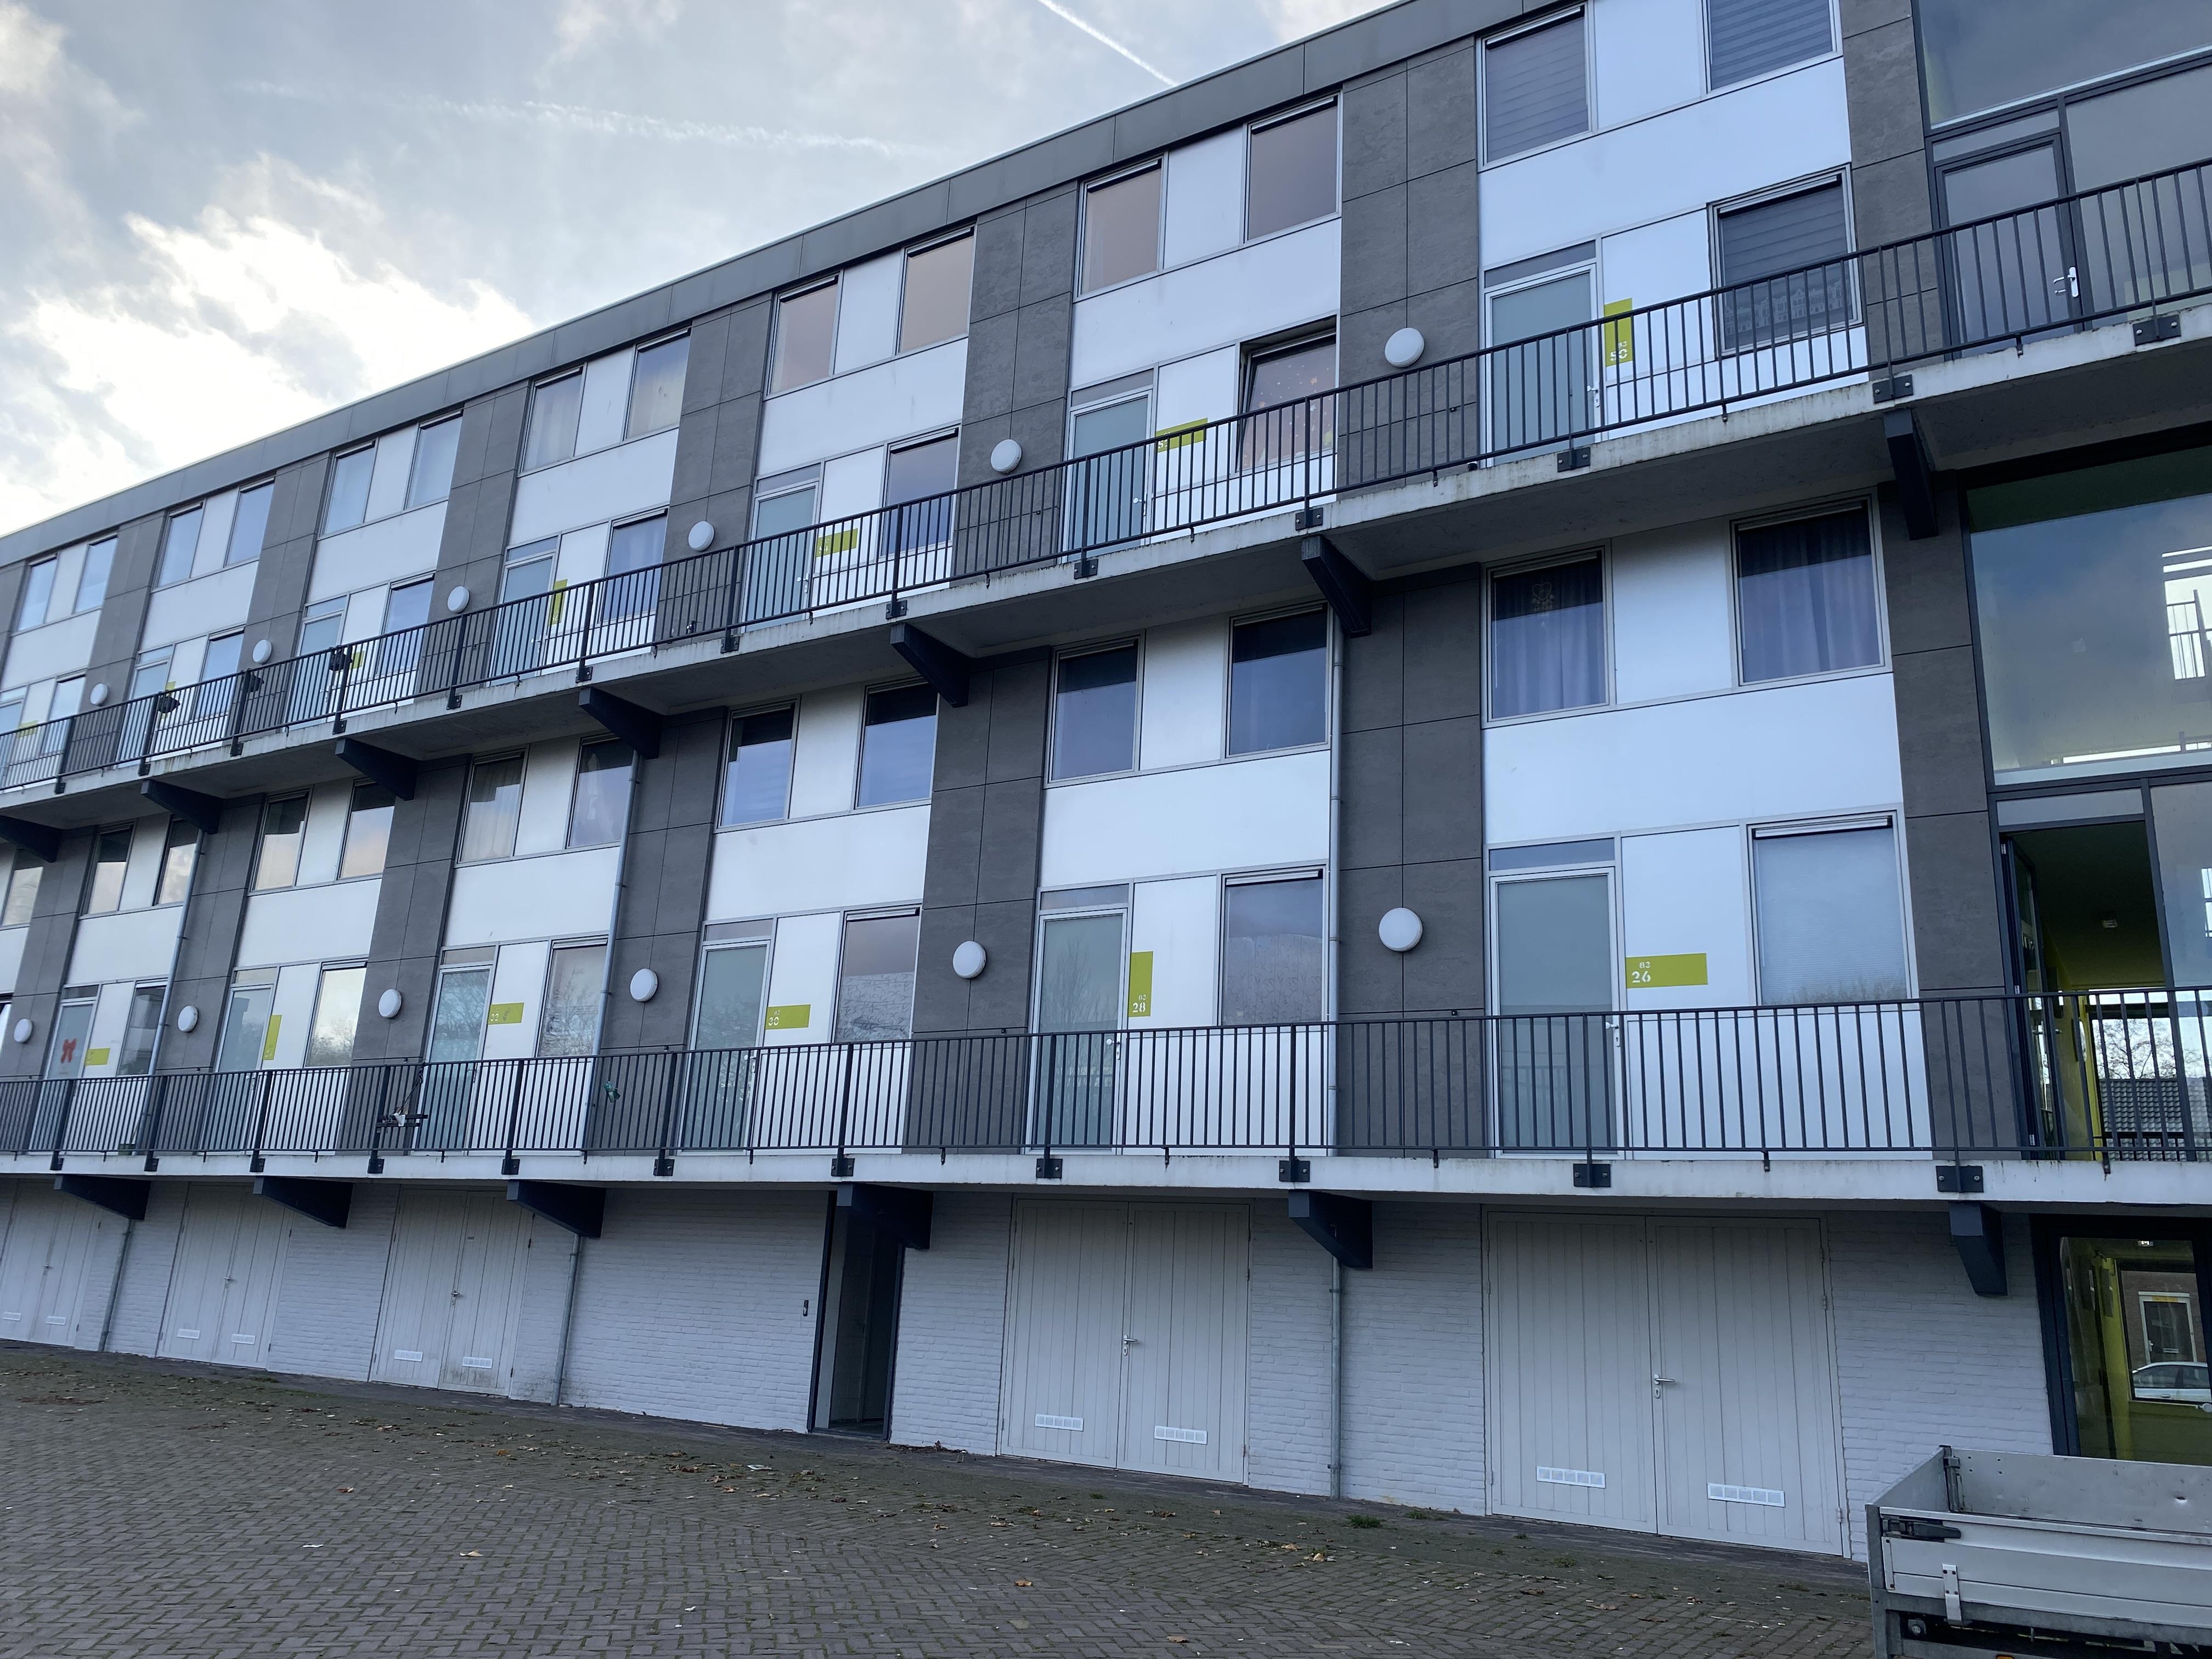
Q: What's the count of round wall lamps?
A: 12